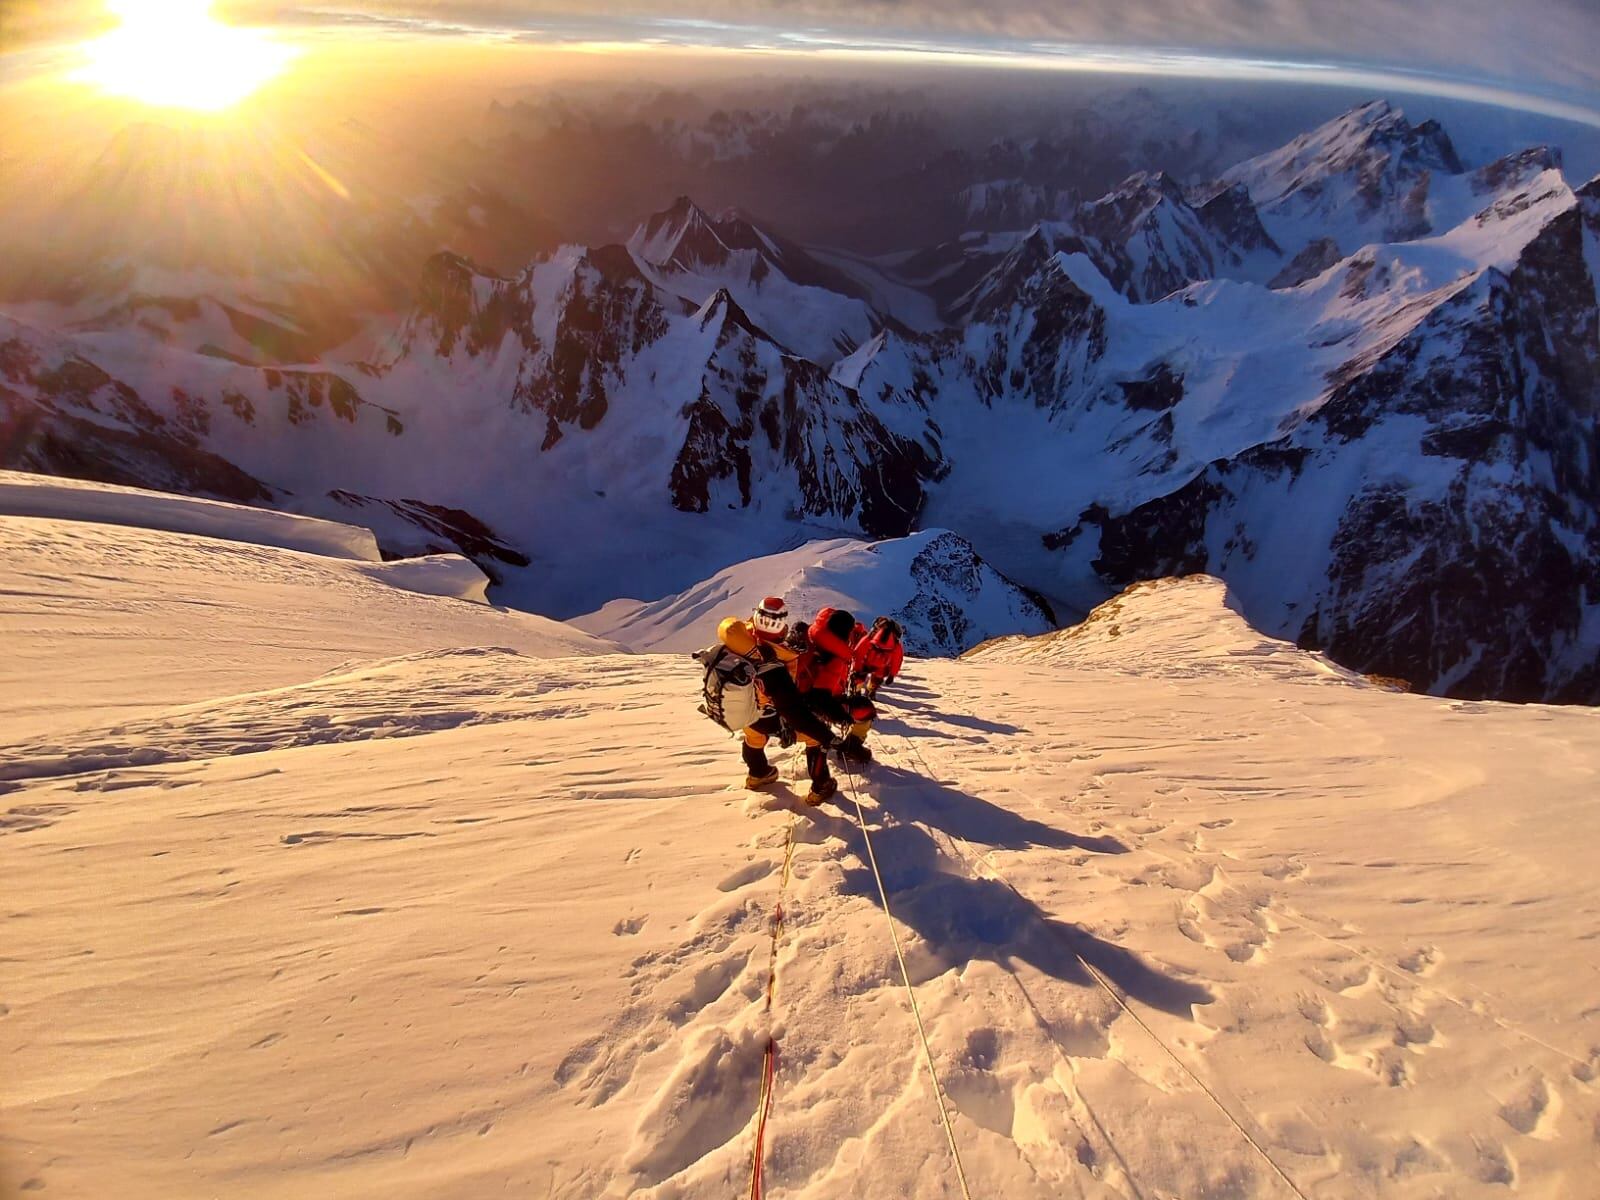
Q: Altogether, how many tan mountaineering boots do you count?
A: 2